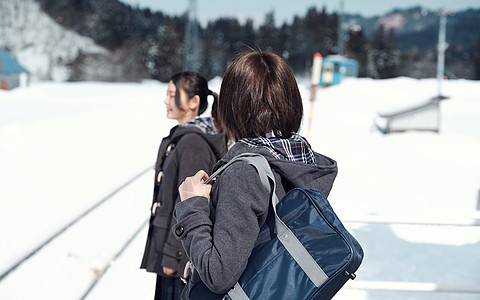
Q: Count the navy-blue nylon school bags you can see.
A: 1